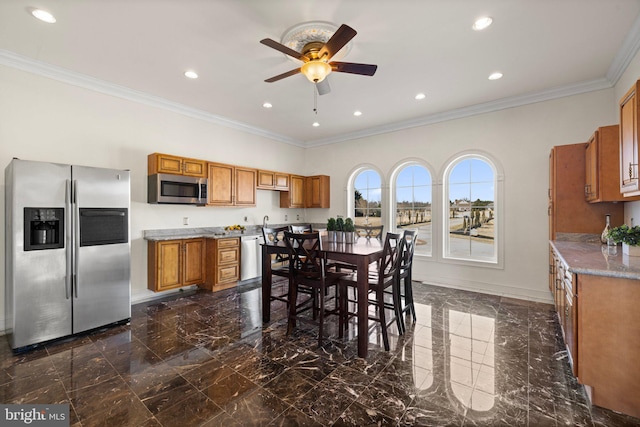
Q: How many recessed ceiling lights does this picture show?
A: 8